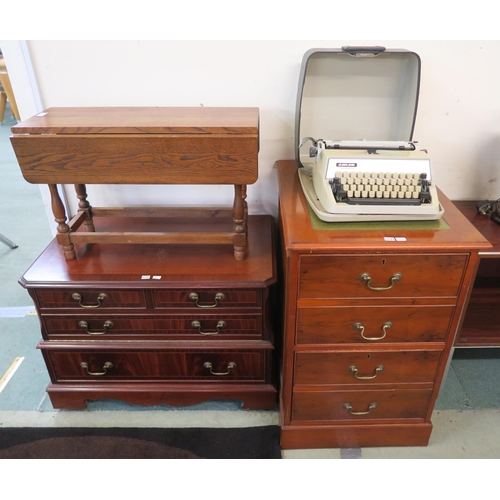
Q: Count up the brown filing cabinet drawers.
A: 4